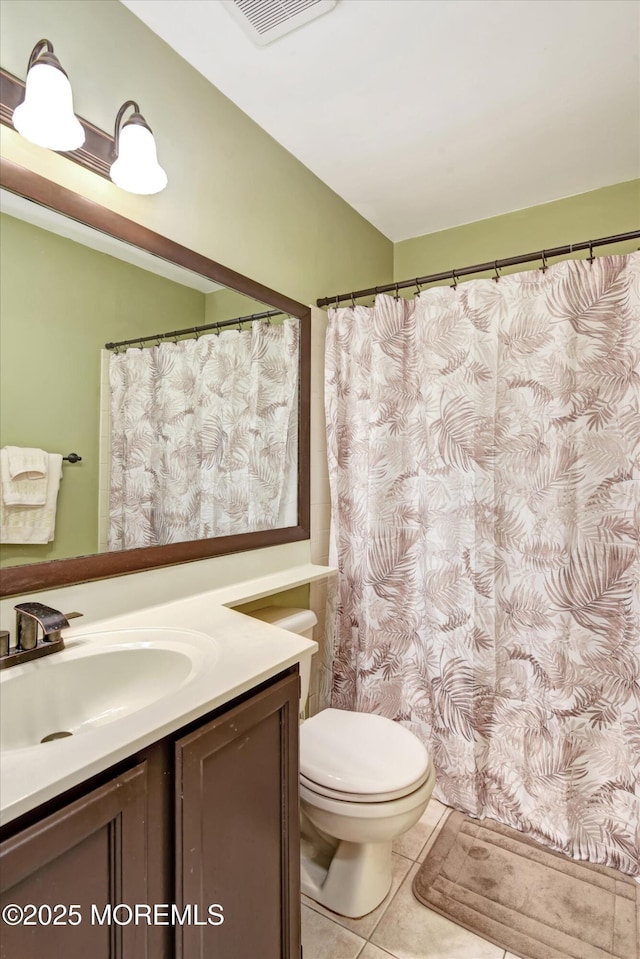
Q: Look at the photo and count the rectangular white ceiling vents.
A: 1